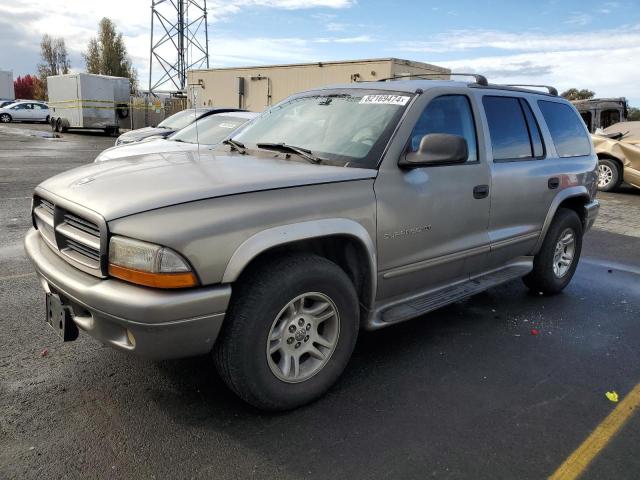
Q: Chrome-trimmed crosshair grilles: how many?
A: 1